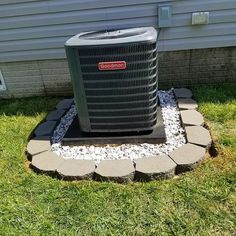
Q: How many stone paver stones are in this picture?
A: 13